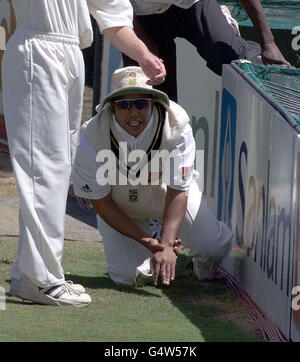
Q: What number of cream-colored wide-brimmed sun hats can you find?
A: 1